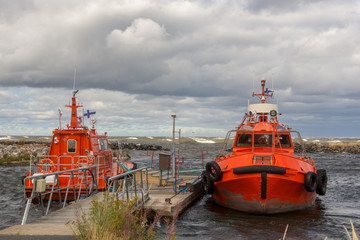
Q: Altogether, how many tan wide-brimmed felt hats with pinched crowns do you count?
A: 0